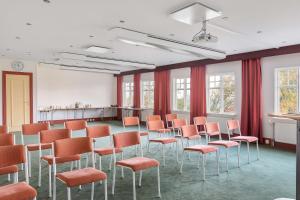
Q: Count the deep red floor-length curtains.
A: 5